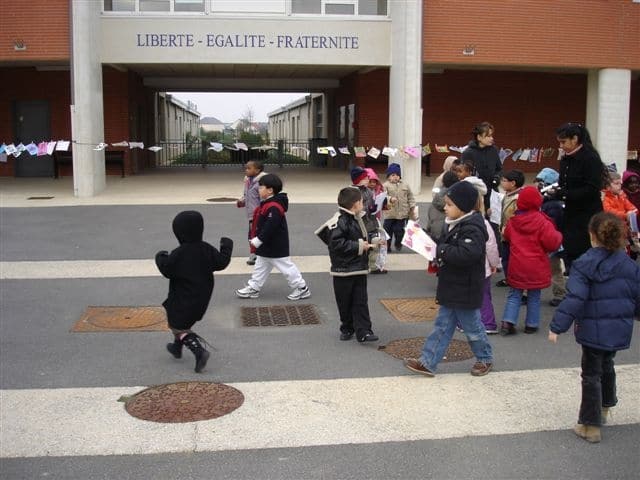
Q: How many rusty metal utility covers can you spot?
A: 5